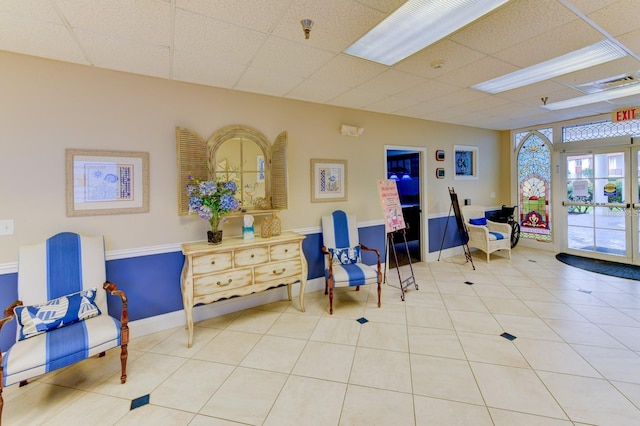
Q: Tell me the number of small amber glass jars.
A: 2